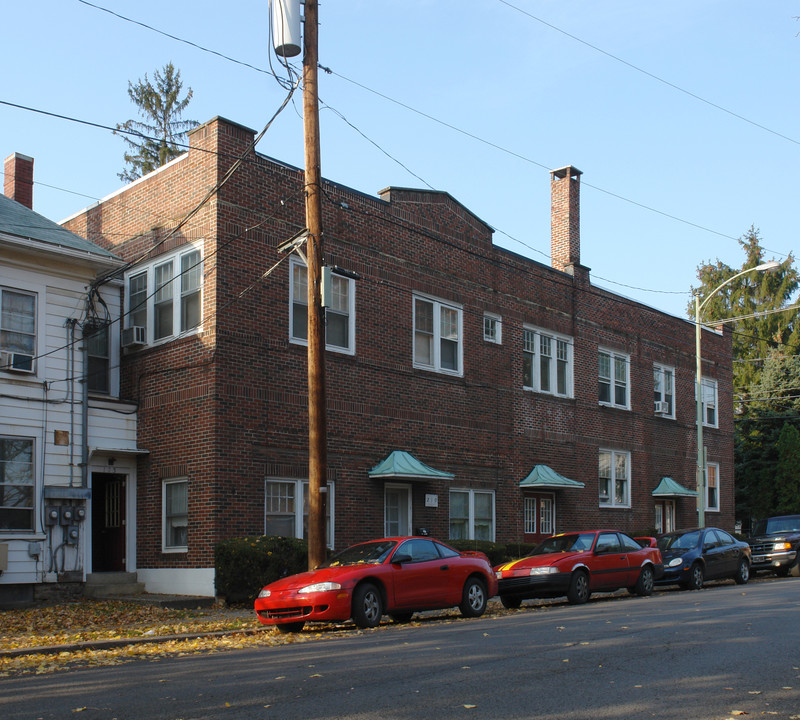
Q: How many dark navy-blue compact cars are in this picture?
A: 1